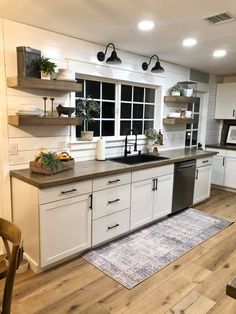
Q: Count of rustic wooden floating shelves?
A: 4